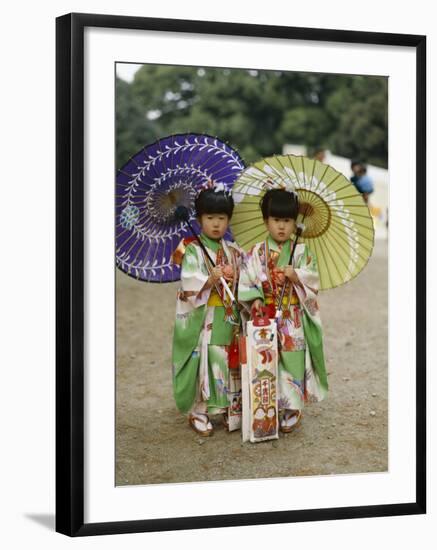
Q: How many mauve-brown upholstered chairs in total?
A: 0